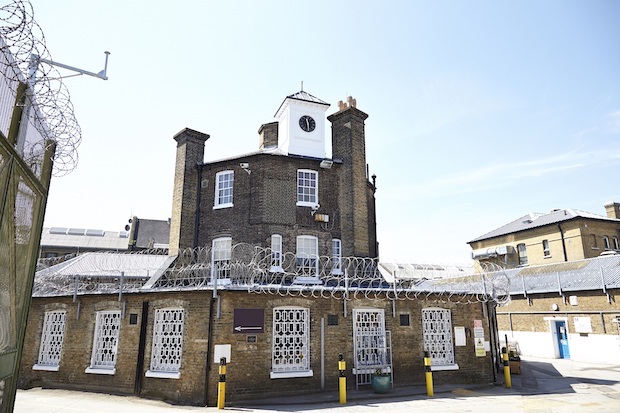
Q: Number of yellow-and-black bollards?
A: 4